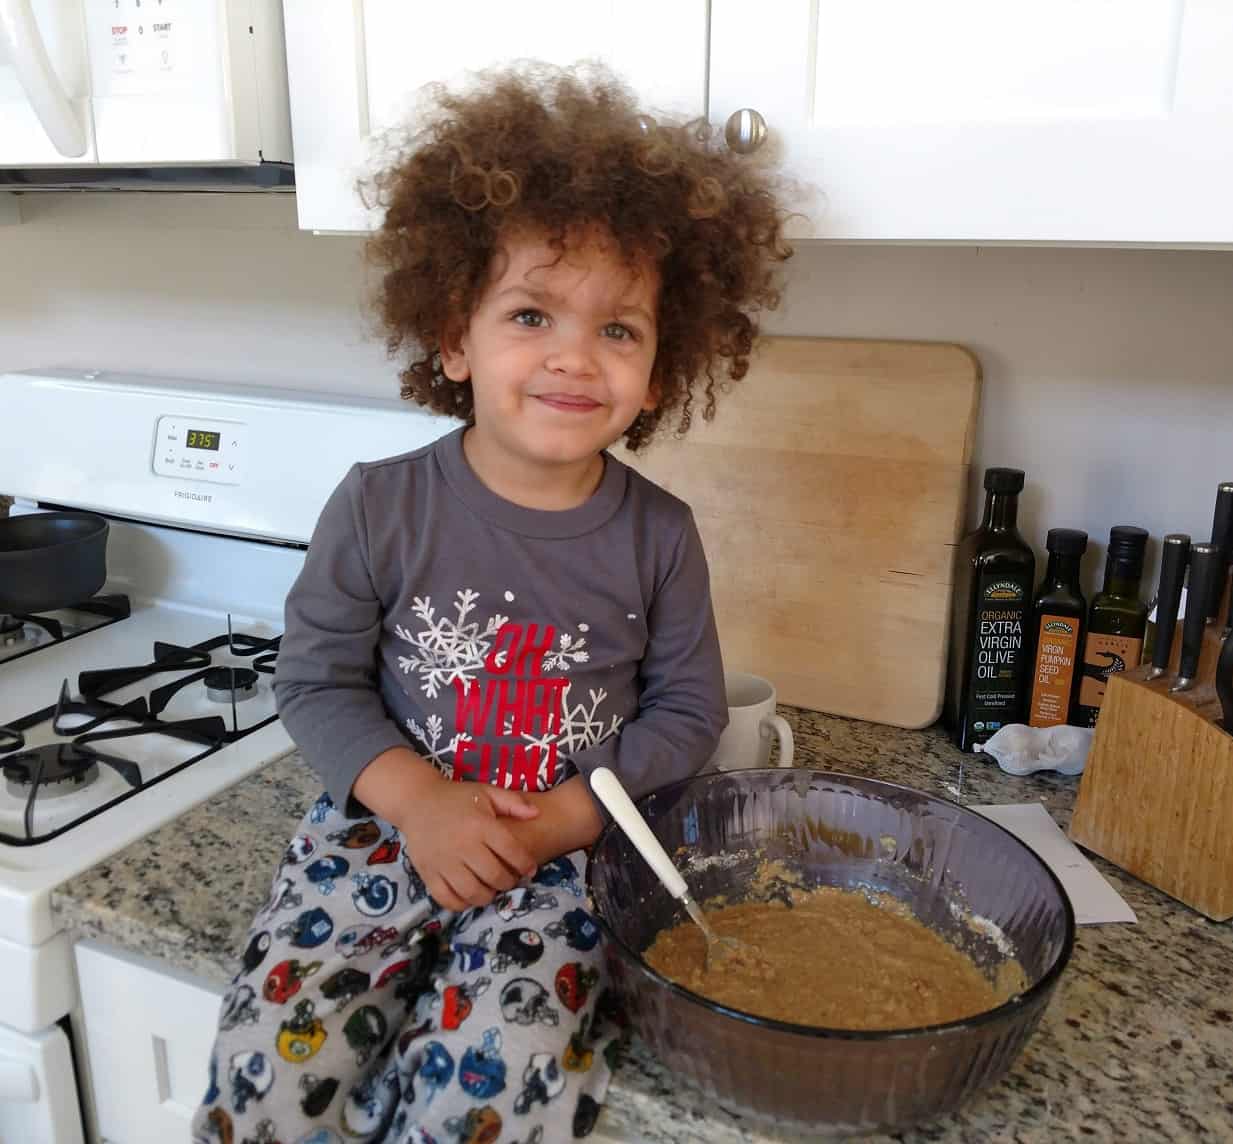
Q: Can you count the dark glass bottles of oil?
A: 3